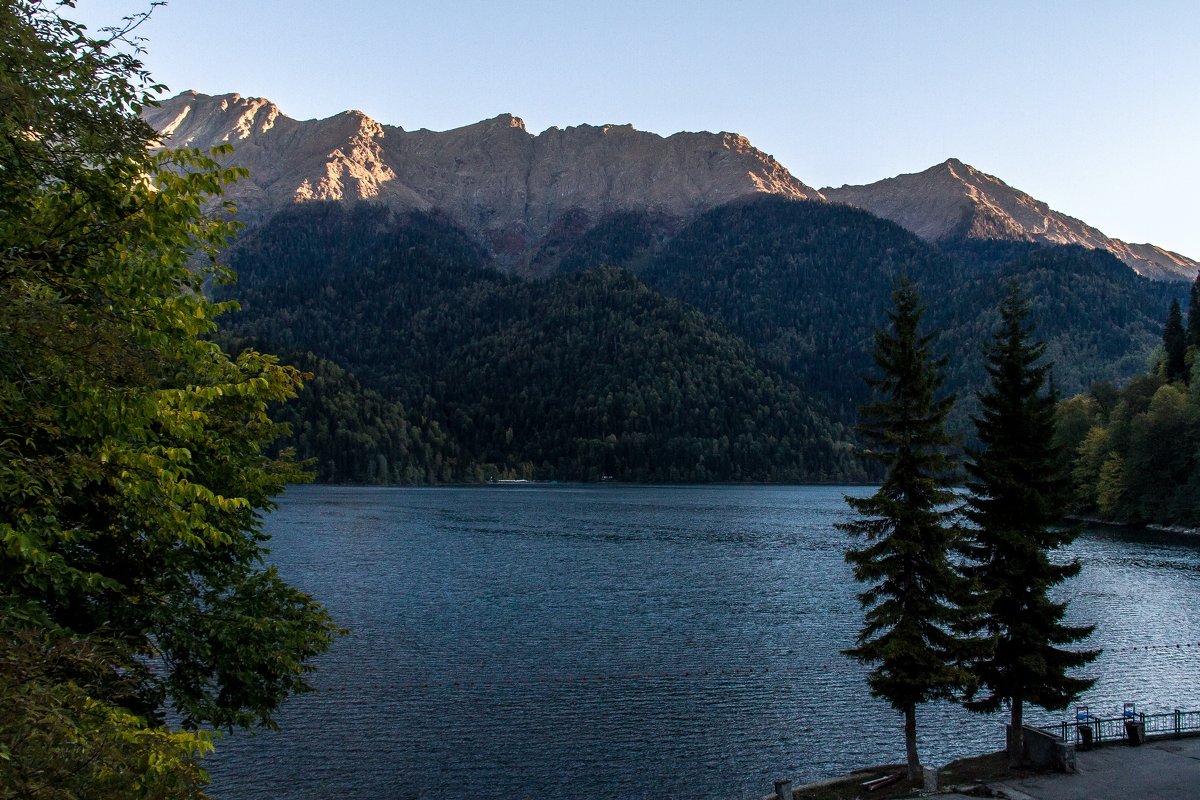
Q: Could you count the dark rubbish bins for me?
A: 2